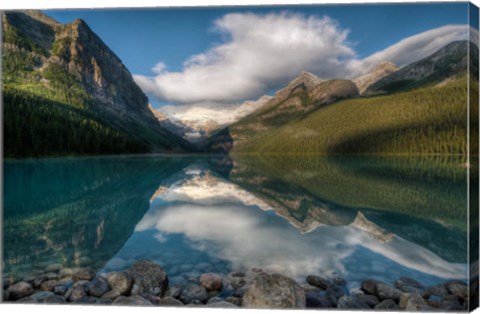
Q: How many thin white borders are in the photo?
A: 1